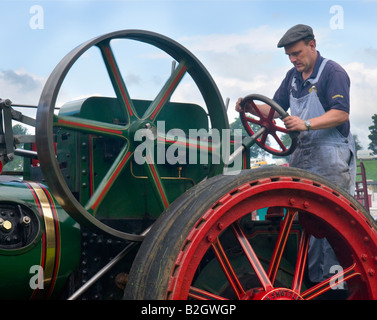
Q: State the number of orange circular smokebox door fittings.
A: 0